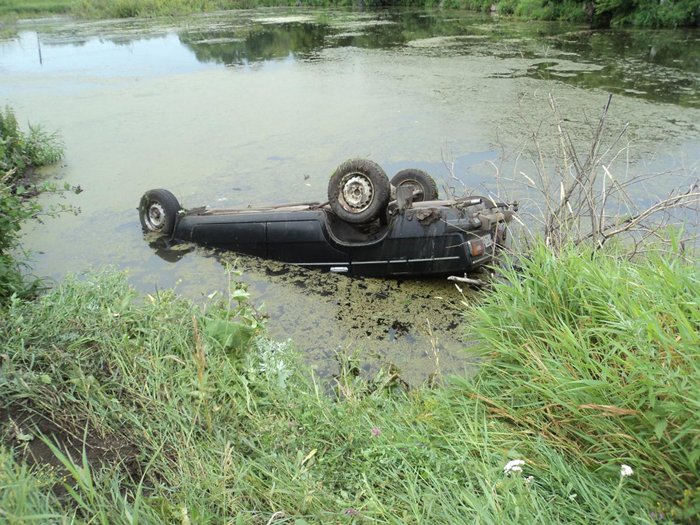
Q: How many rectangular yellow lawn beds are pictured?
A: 0